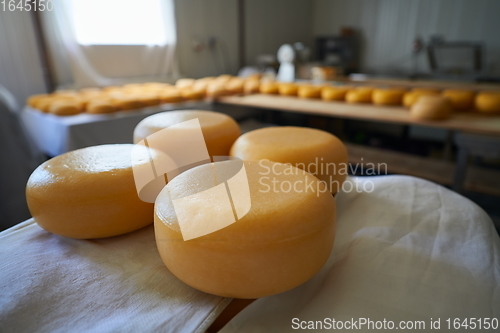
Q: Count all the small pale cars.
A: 0